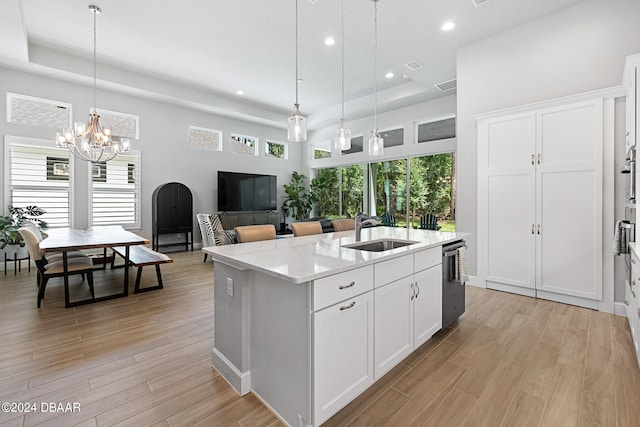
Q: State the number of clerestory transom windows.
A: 9